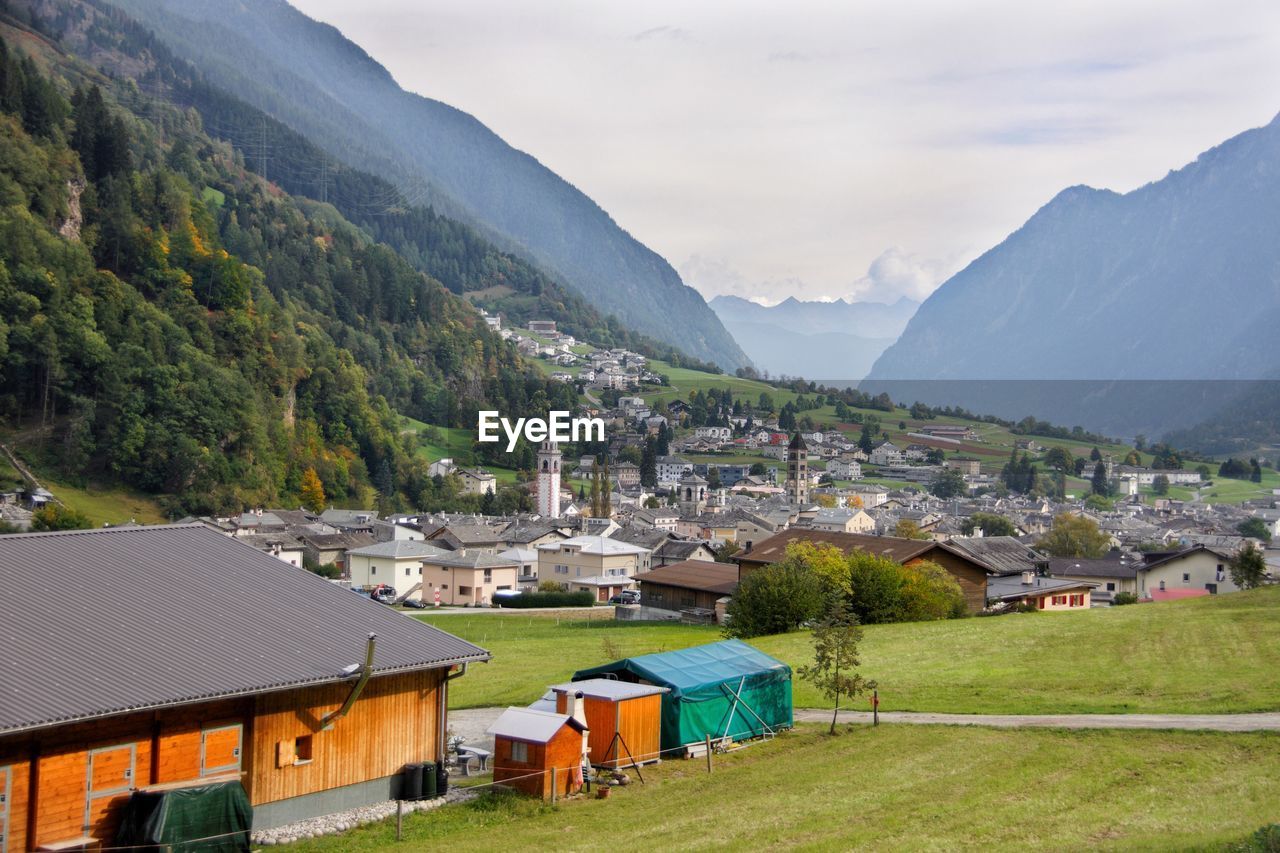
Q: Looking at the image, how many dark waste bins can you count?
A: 3